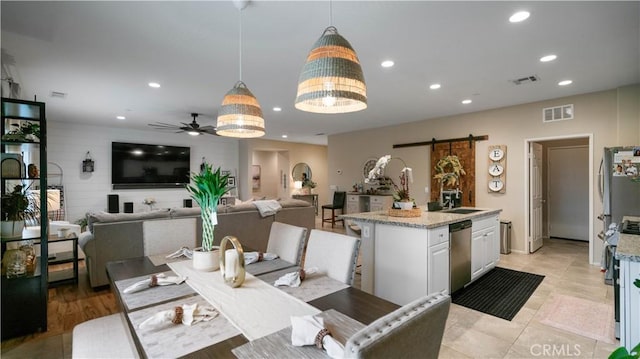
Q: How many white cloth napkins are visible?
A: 6